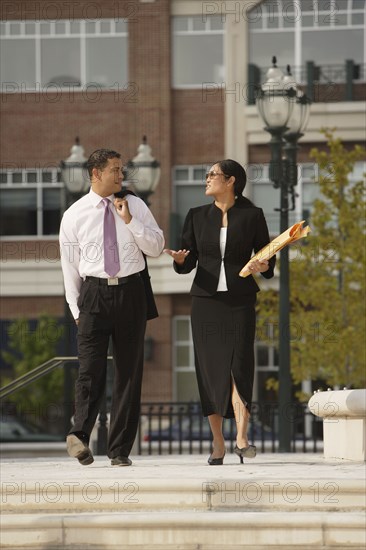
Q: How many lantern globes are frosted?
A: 4